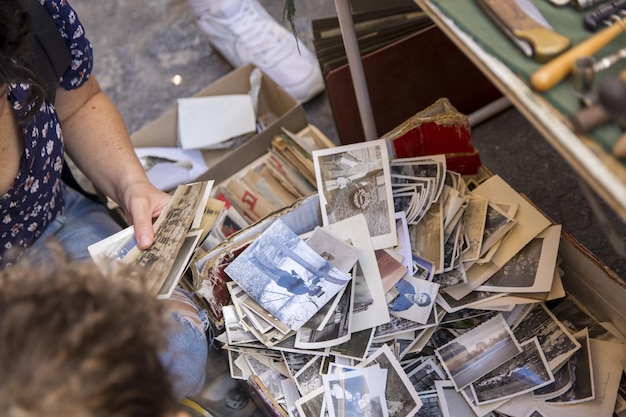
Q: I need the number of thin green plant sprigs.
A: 1